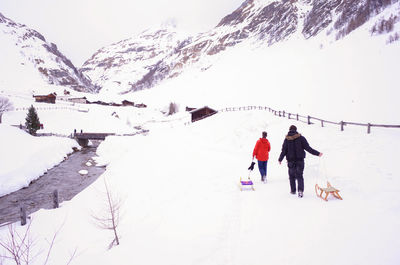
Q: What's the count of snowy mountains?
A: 3